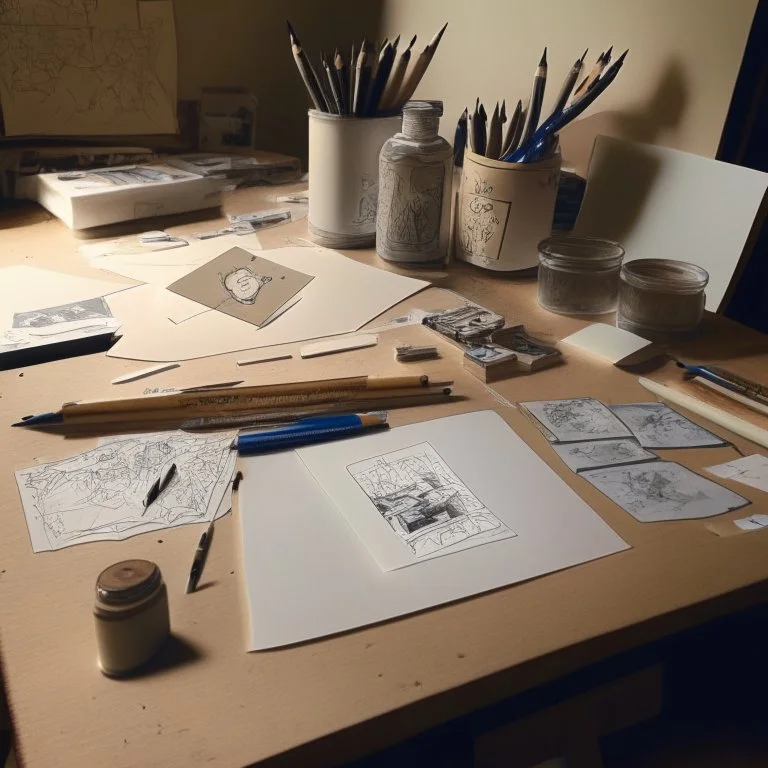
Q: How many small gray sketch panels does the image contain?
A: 4